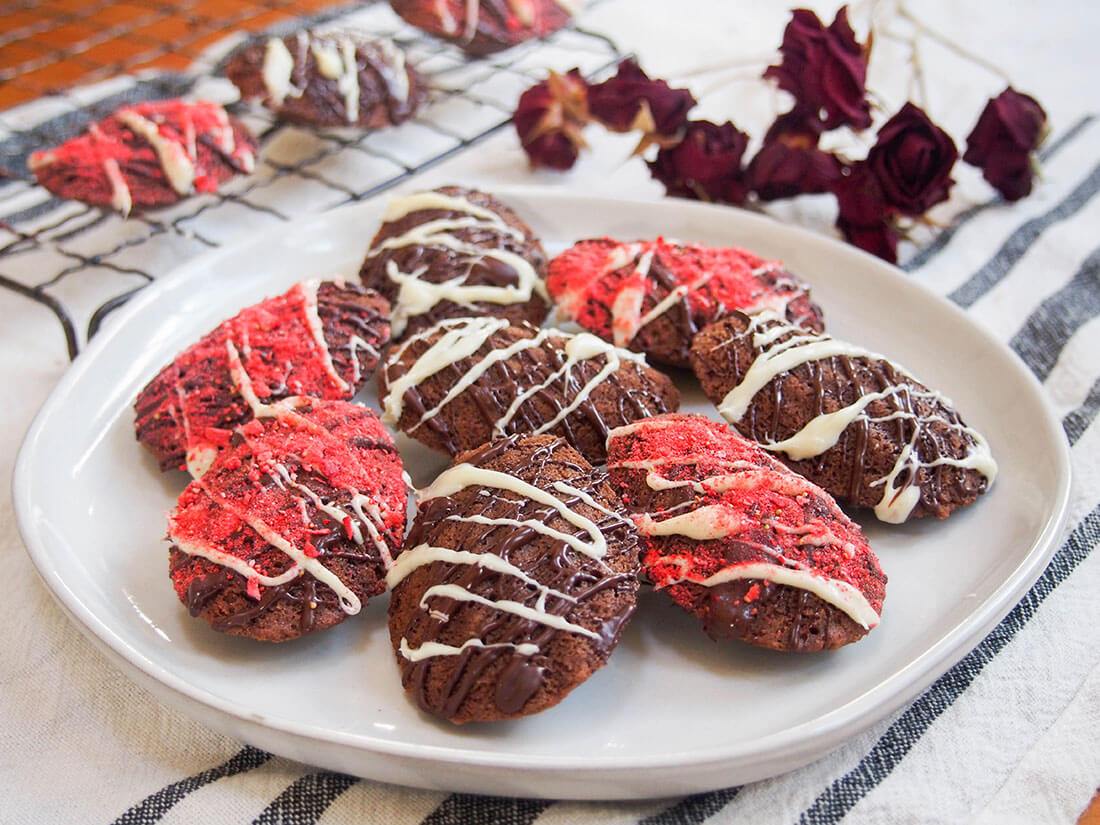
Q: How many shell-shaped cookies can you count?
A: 11